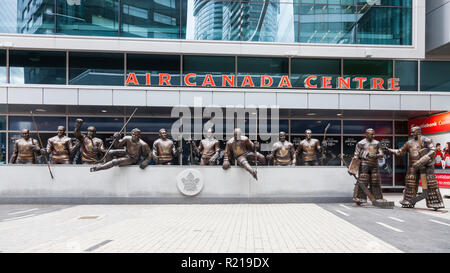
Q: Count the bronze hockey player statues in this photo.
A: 11